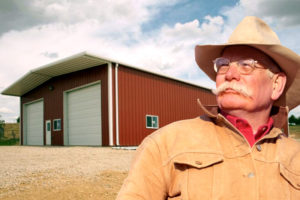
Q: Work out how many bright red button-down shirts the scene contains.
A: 1